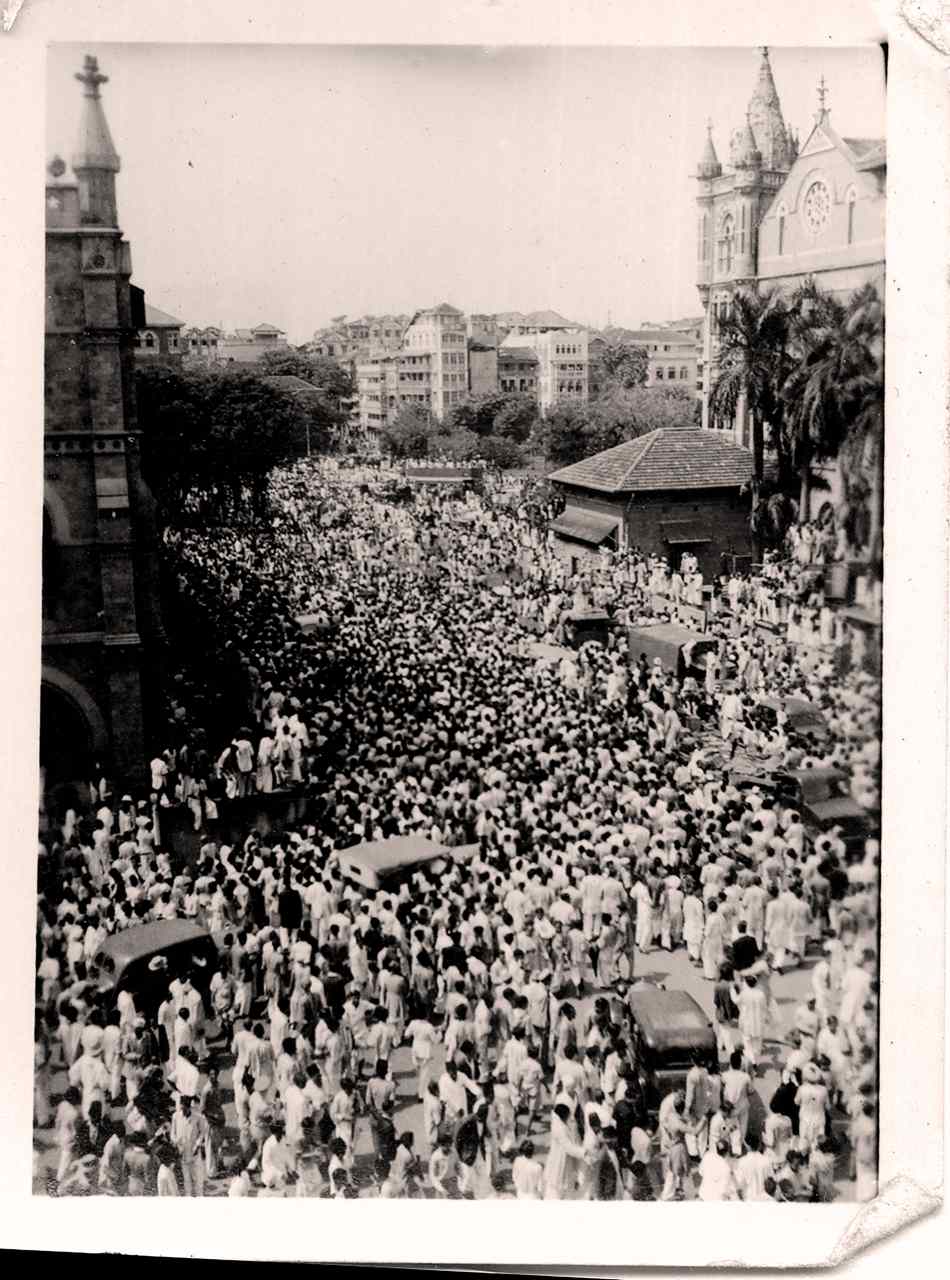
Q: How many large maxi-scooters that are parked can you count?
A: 0